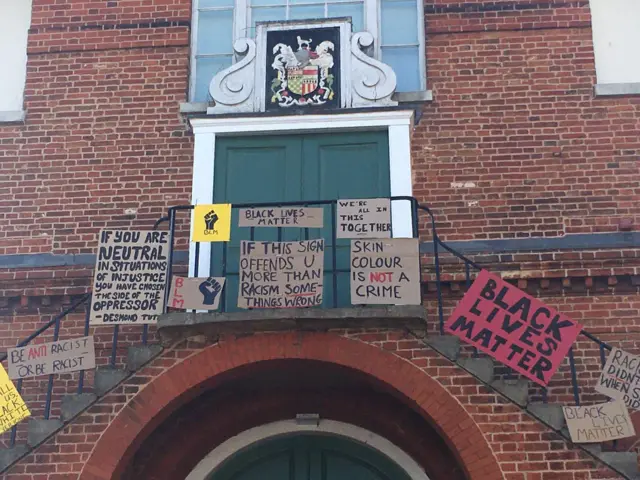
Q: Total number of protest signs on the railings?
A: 12